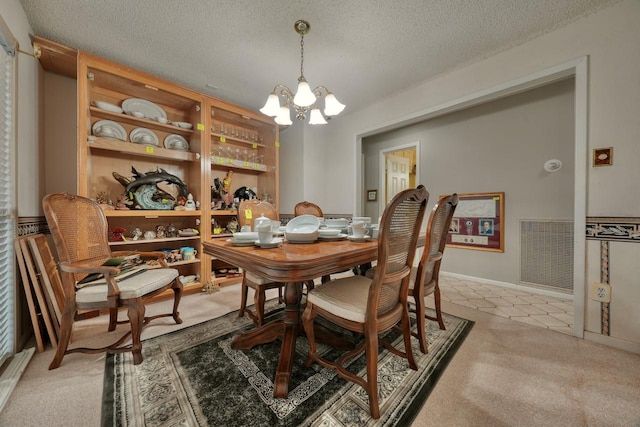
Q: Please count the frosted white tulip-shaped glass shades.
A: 5